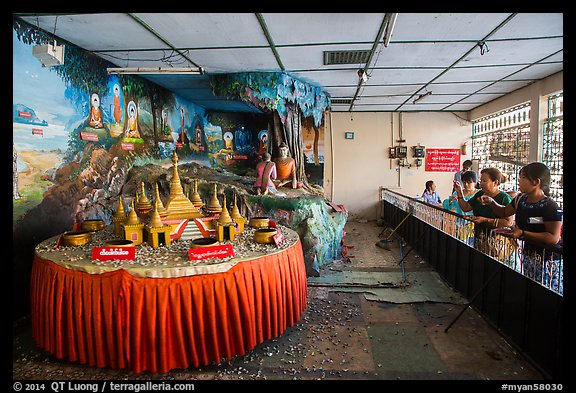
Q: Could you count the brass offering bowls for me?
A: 6